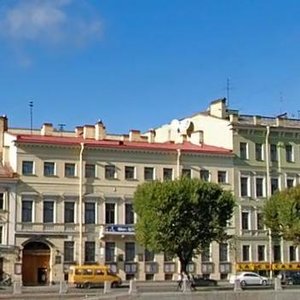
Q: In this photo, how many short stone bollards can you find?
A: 7